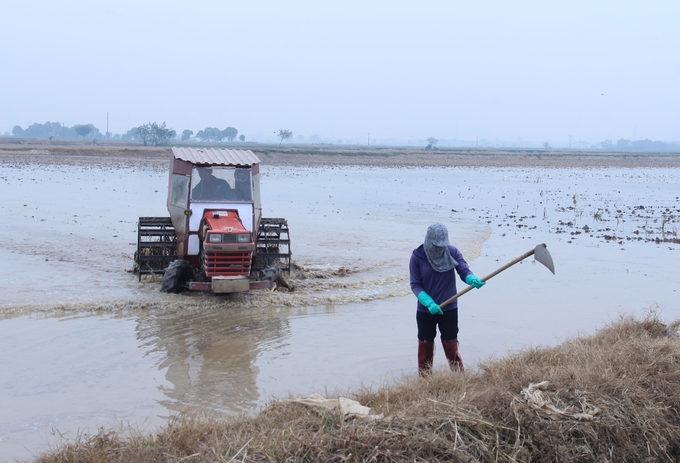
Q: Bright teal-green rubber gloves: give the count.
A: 2